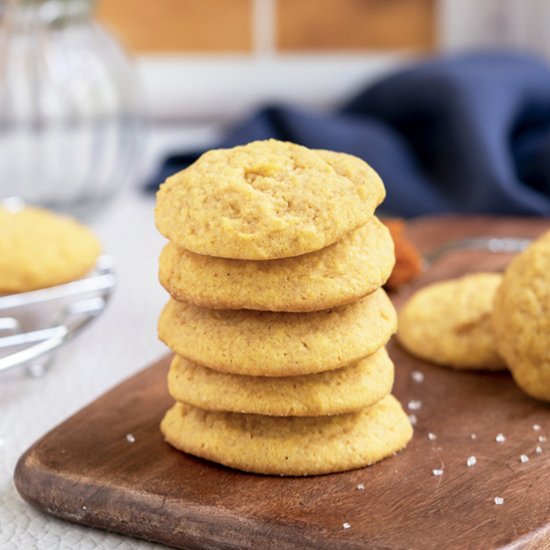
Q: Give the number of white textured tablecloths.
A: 1